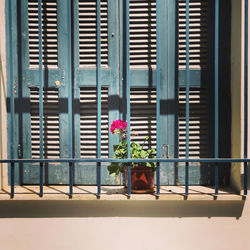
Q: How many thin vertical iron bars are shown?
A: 9